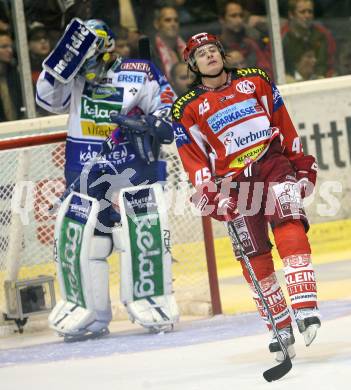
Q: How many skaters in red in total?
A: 1